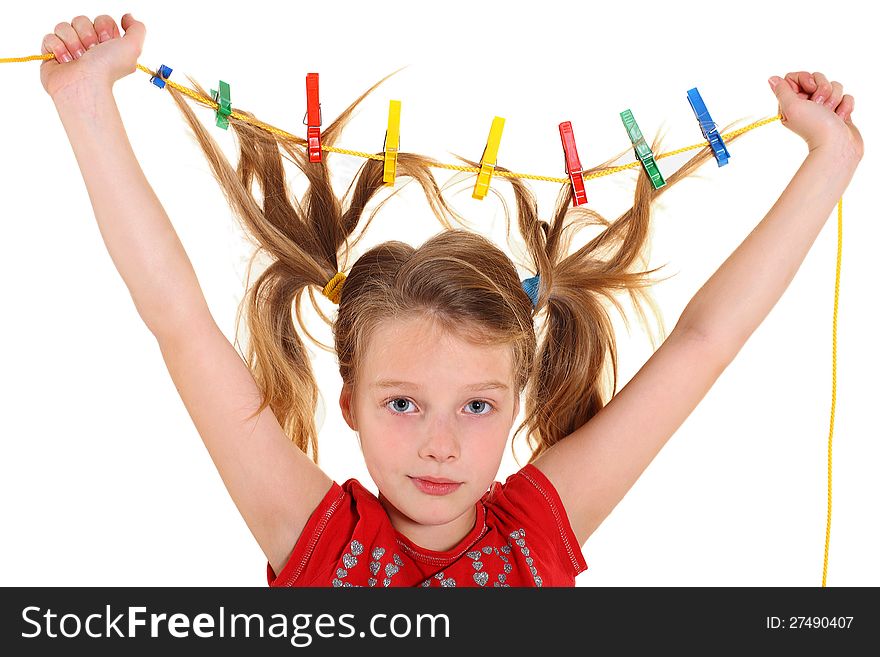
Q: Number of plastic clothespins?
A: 8